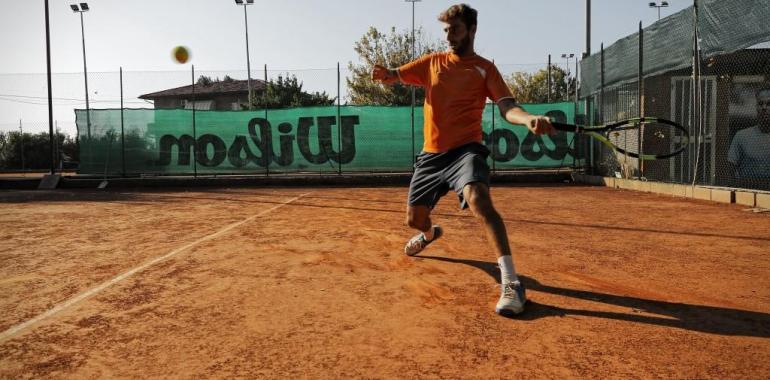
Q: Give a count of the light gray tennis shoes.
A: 2